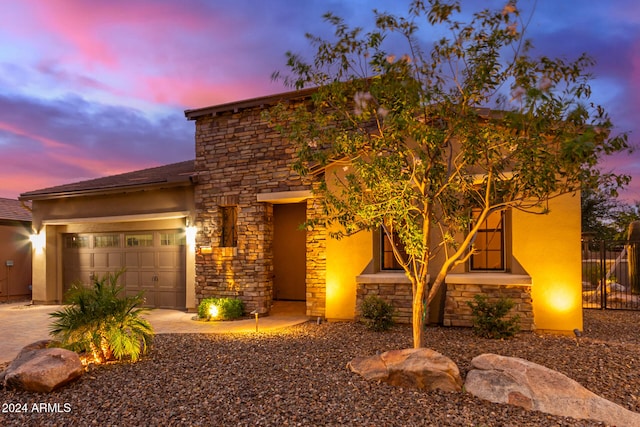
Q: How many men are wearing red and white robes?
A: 0